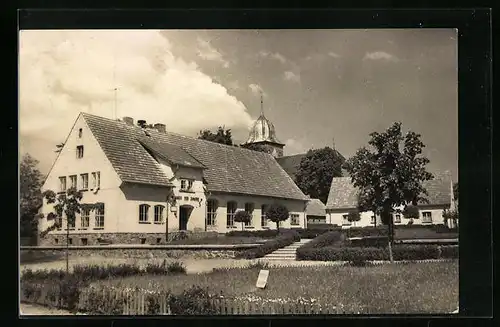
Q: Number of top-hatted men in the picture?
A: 0